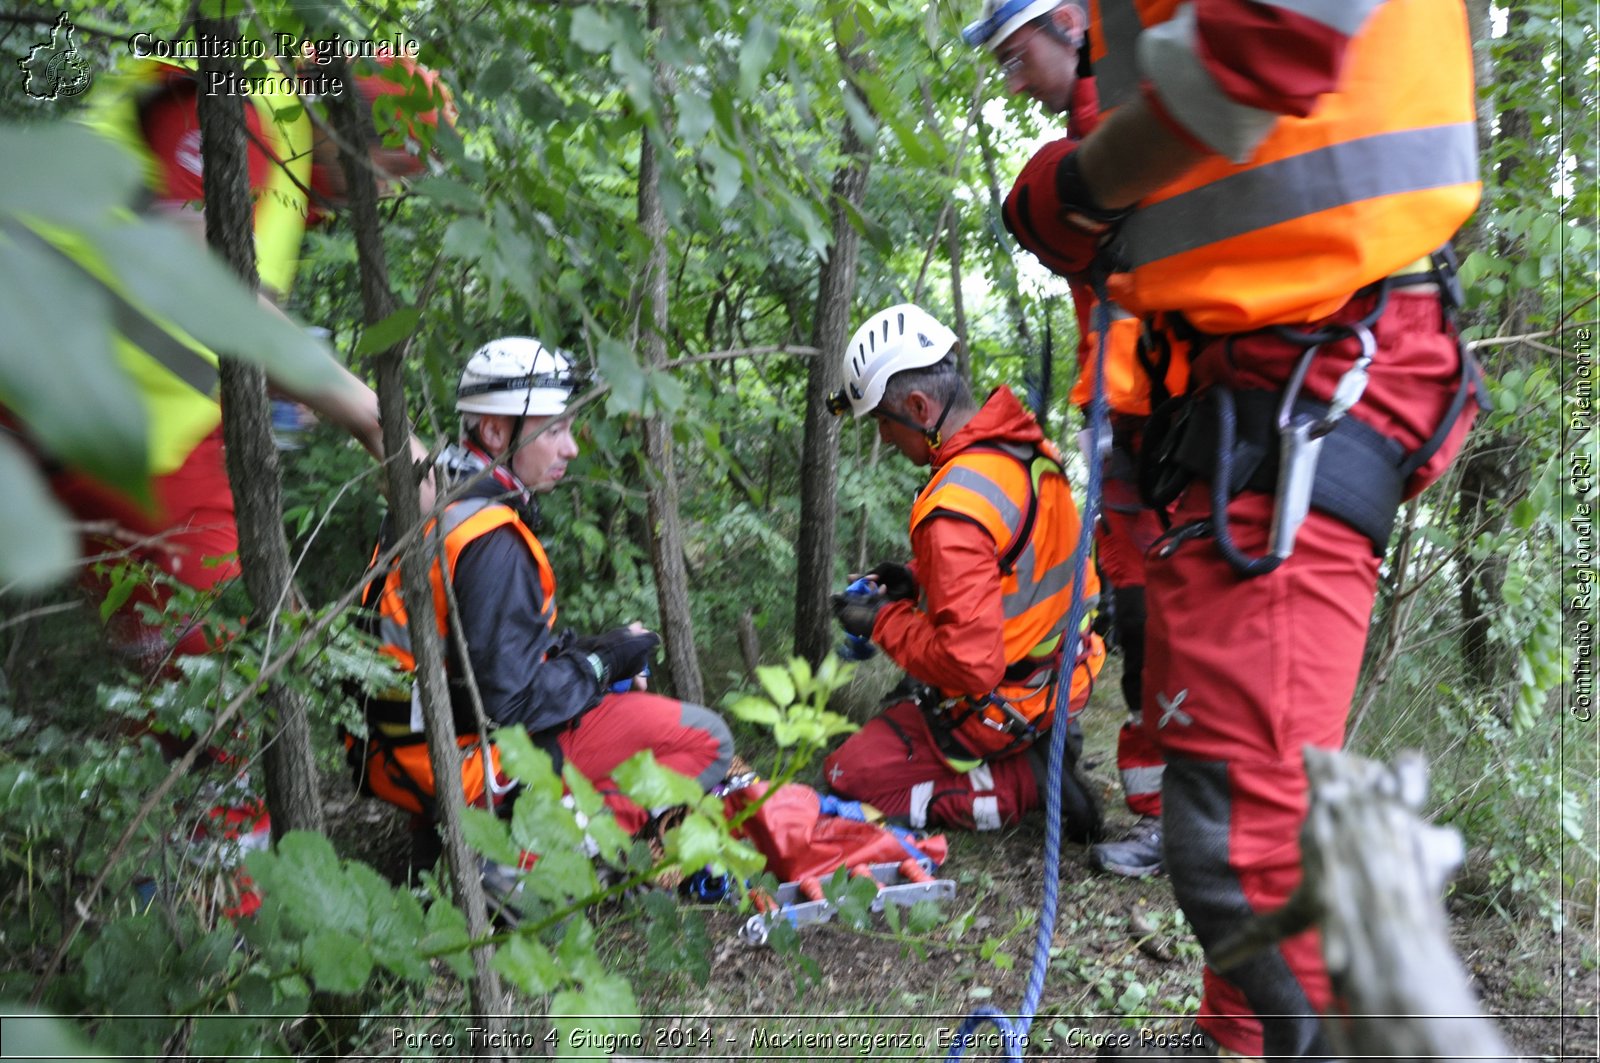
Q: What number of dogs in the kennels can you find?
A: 0